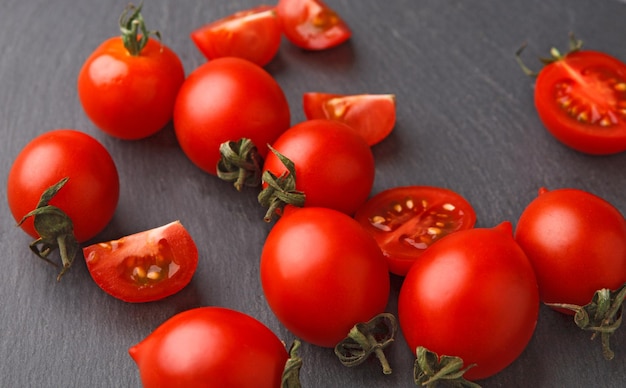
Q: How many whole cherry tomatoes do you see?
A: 8